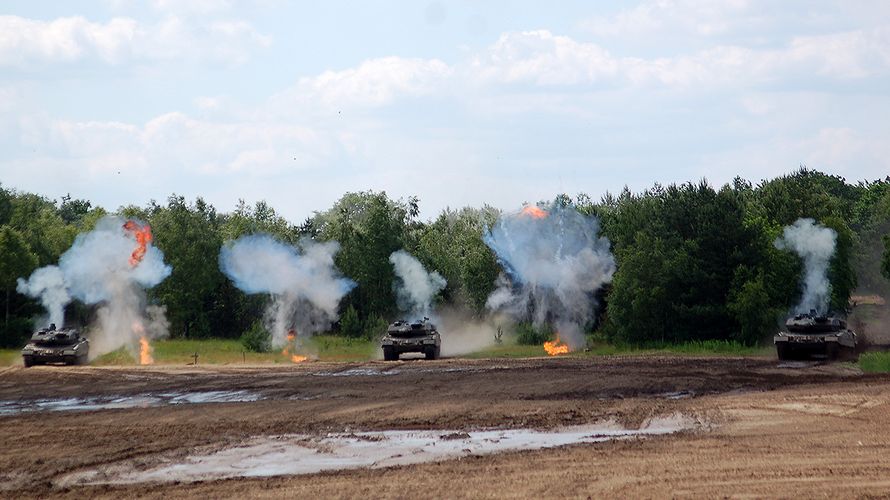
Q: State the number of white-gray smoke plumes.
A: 6